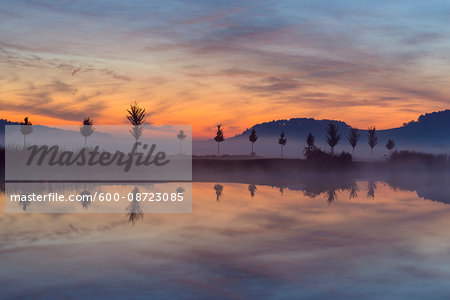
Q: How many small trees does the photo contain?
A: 12